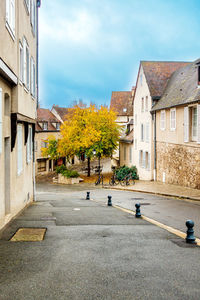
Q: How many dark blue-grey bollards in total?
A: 4